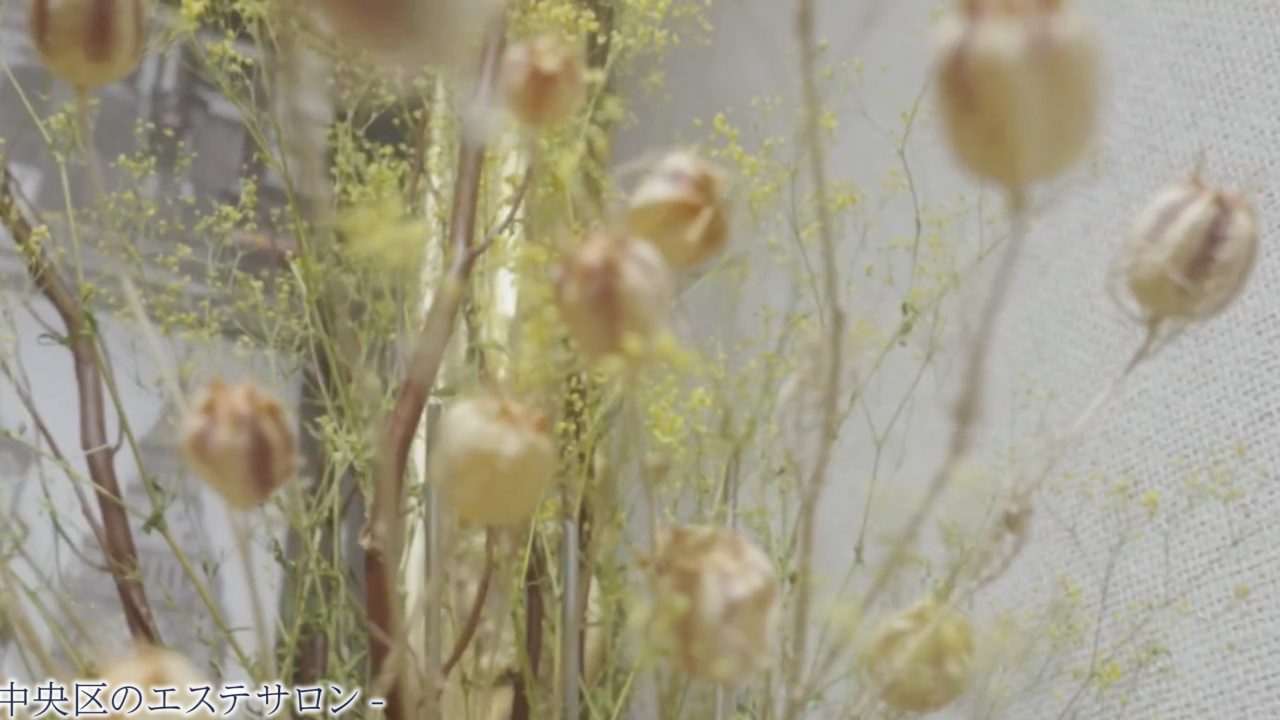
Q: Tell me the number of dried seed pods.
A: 12